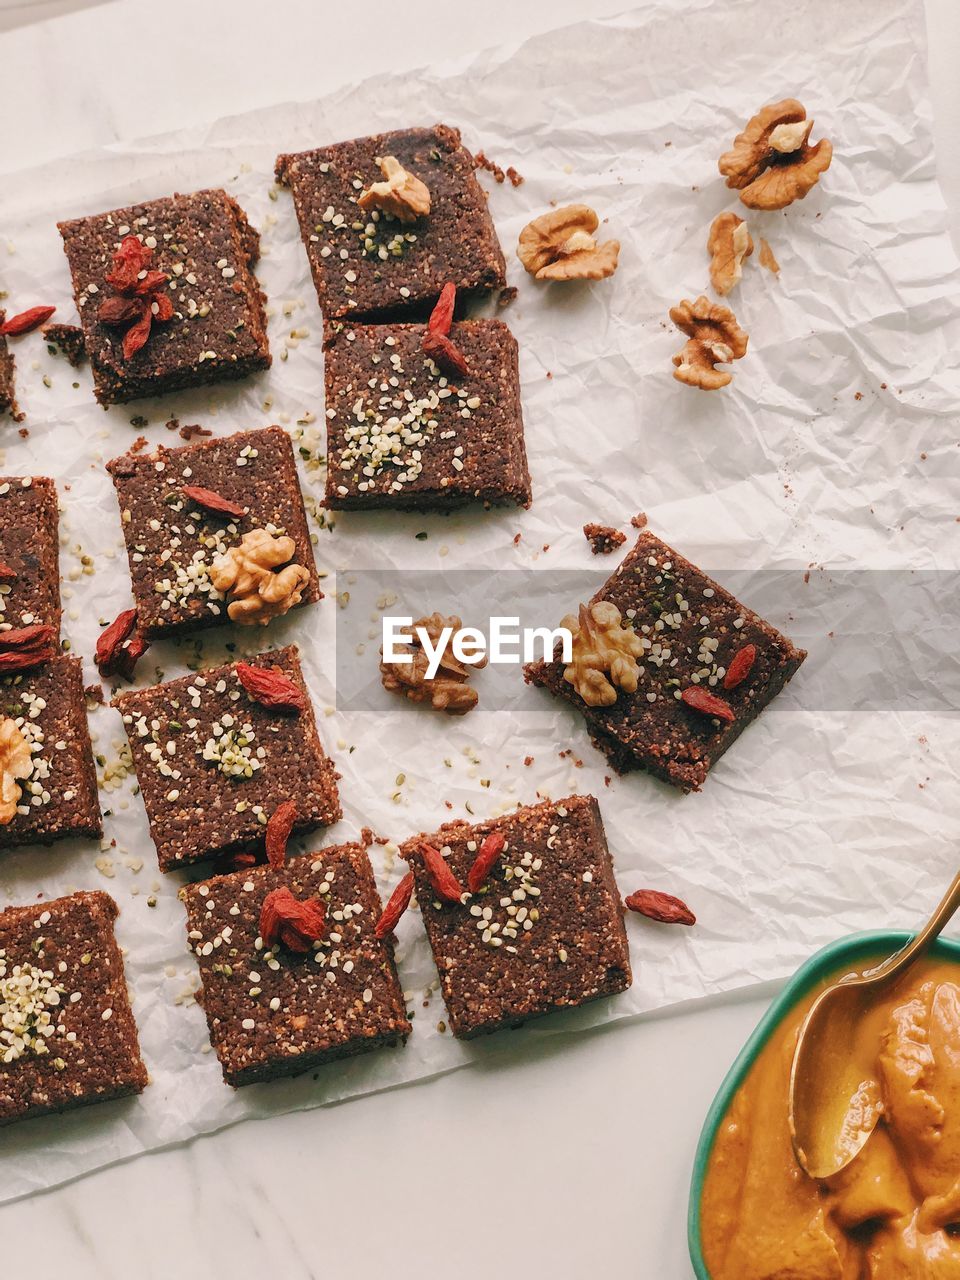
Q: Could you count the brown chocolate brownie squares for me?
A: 12